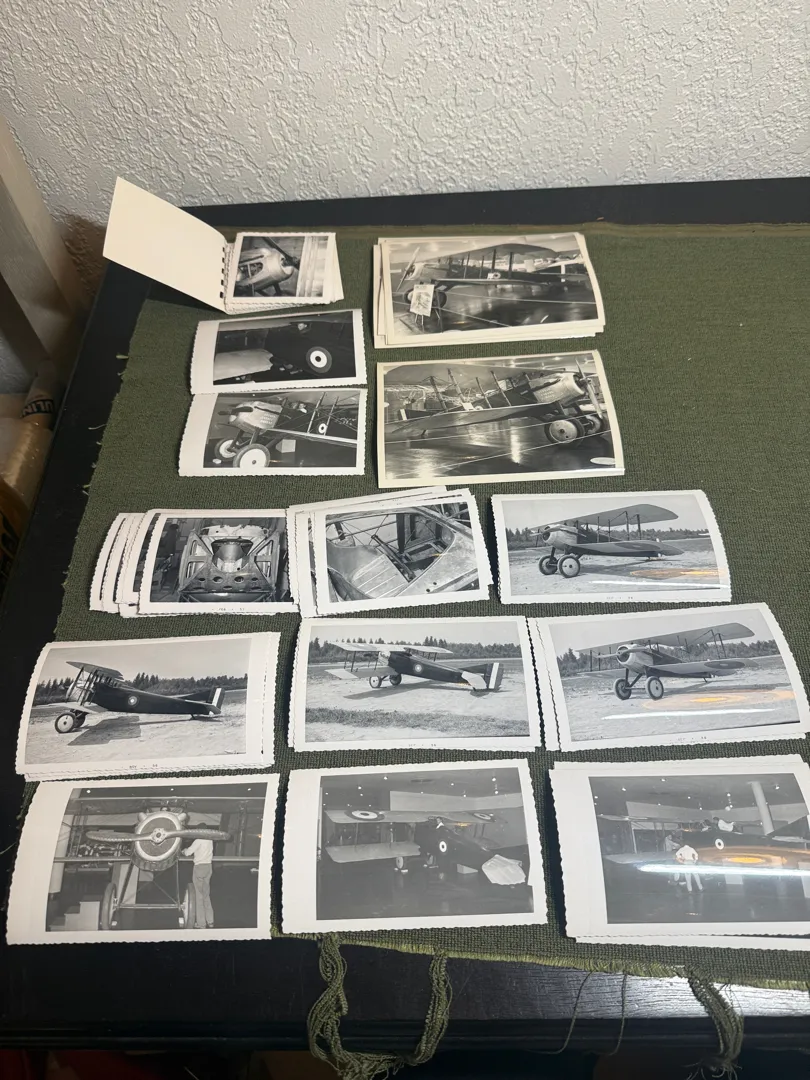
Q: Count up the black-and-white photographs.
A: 14